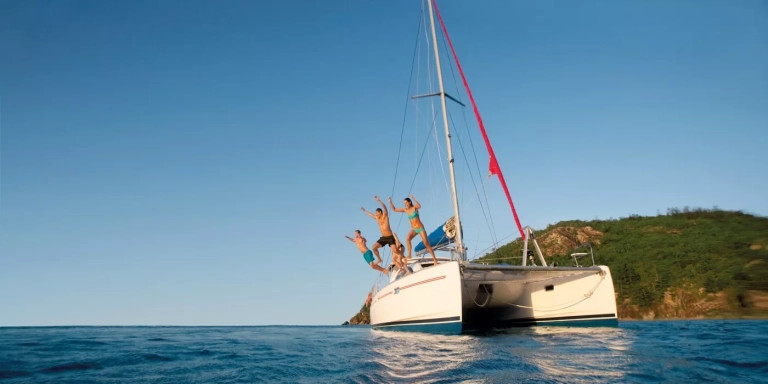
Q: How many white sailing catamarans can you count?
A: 1